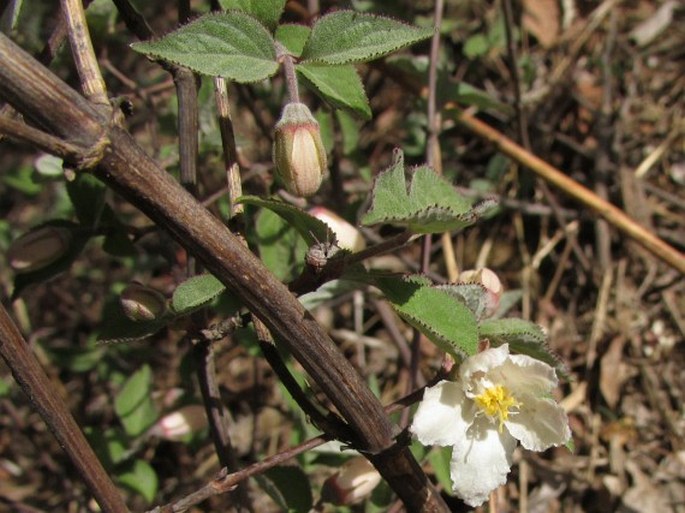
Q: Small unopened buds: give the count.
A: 7